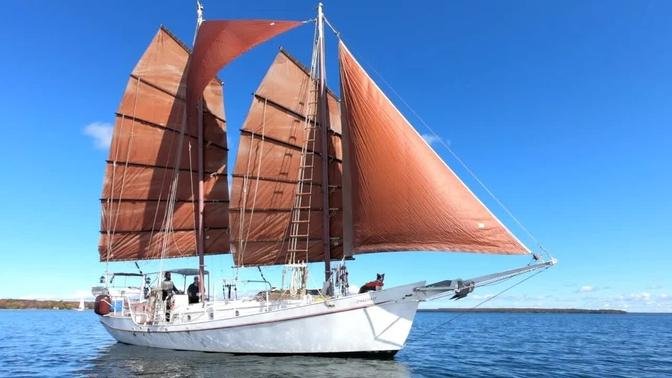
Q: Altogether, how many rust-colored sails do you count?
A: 4